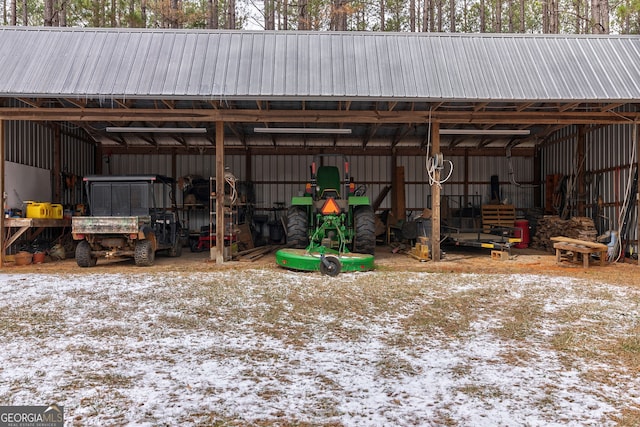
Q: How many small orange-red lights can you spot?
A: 2